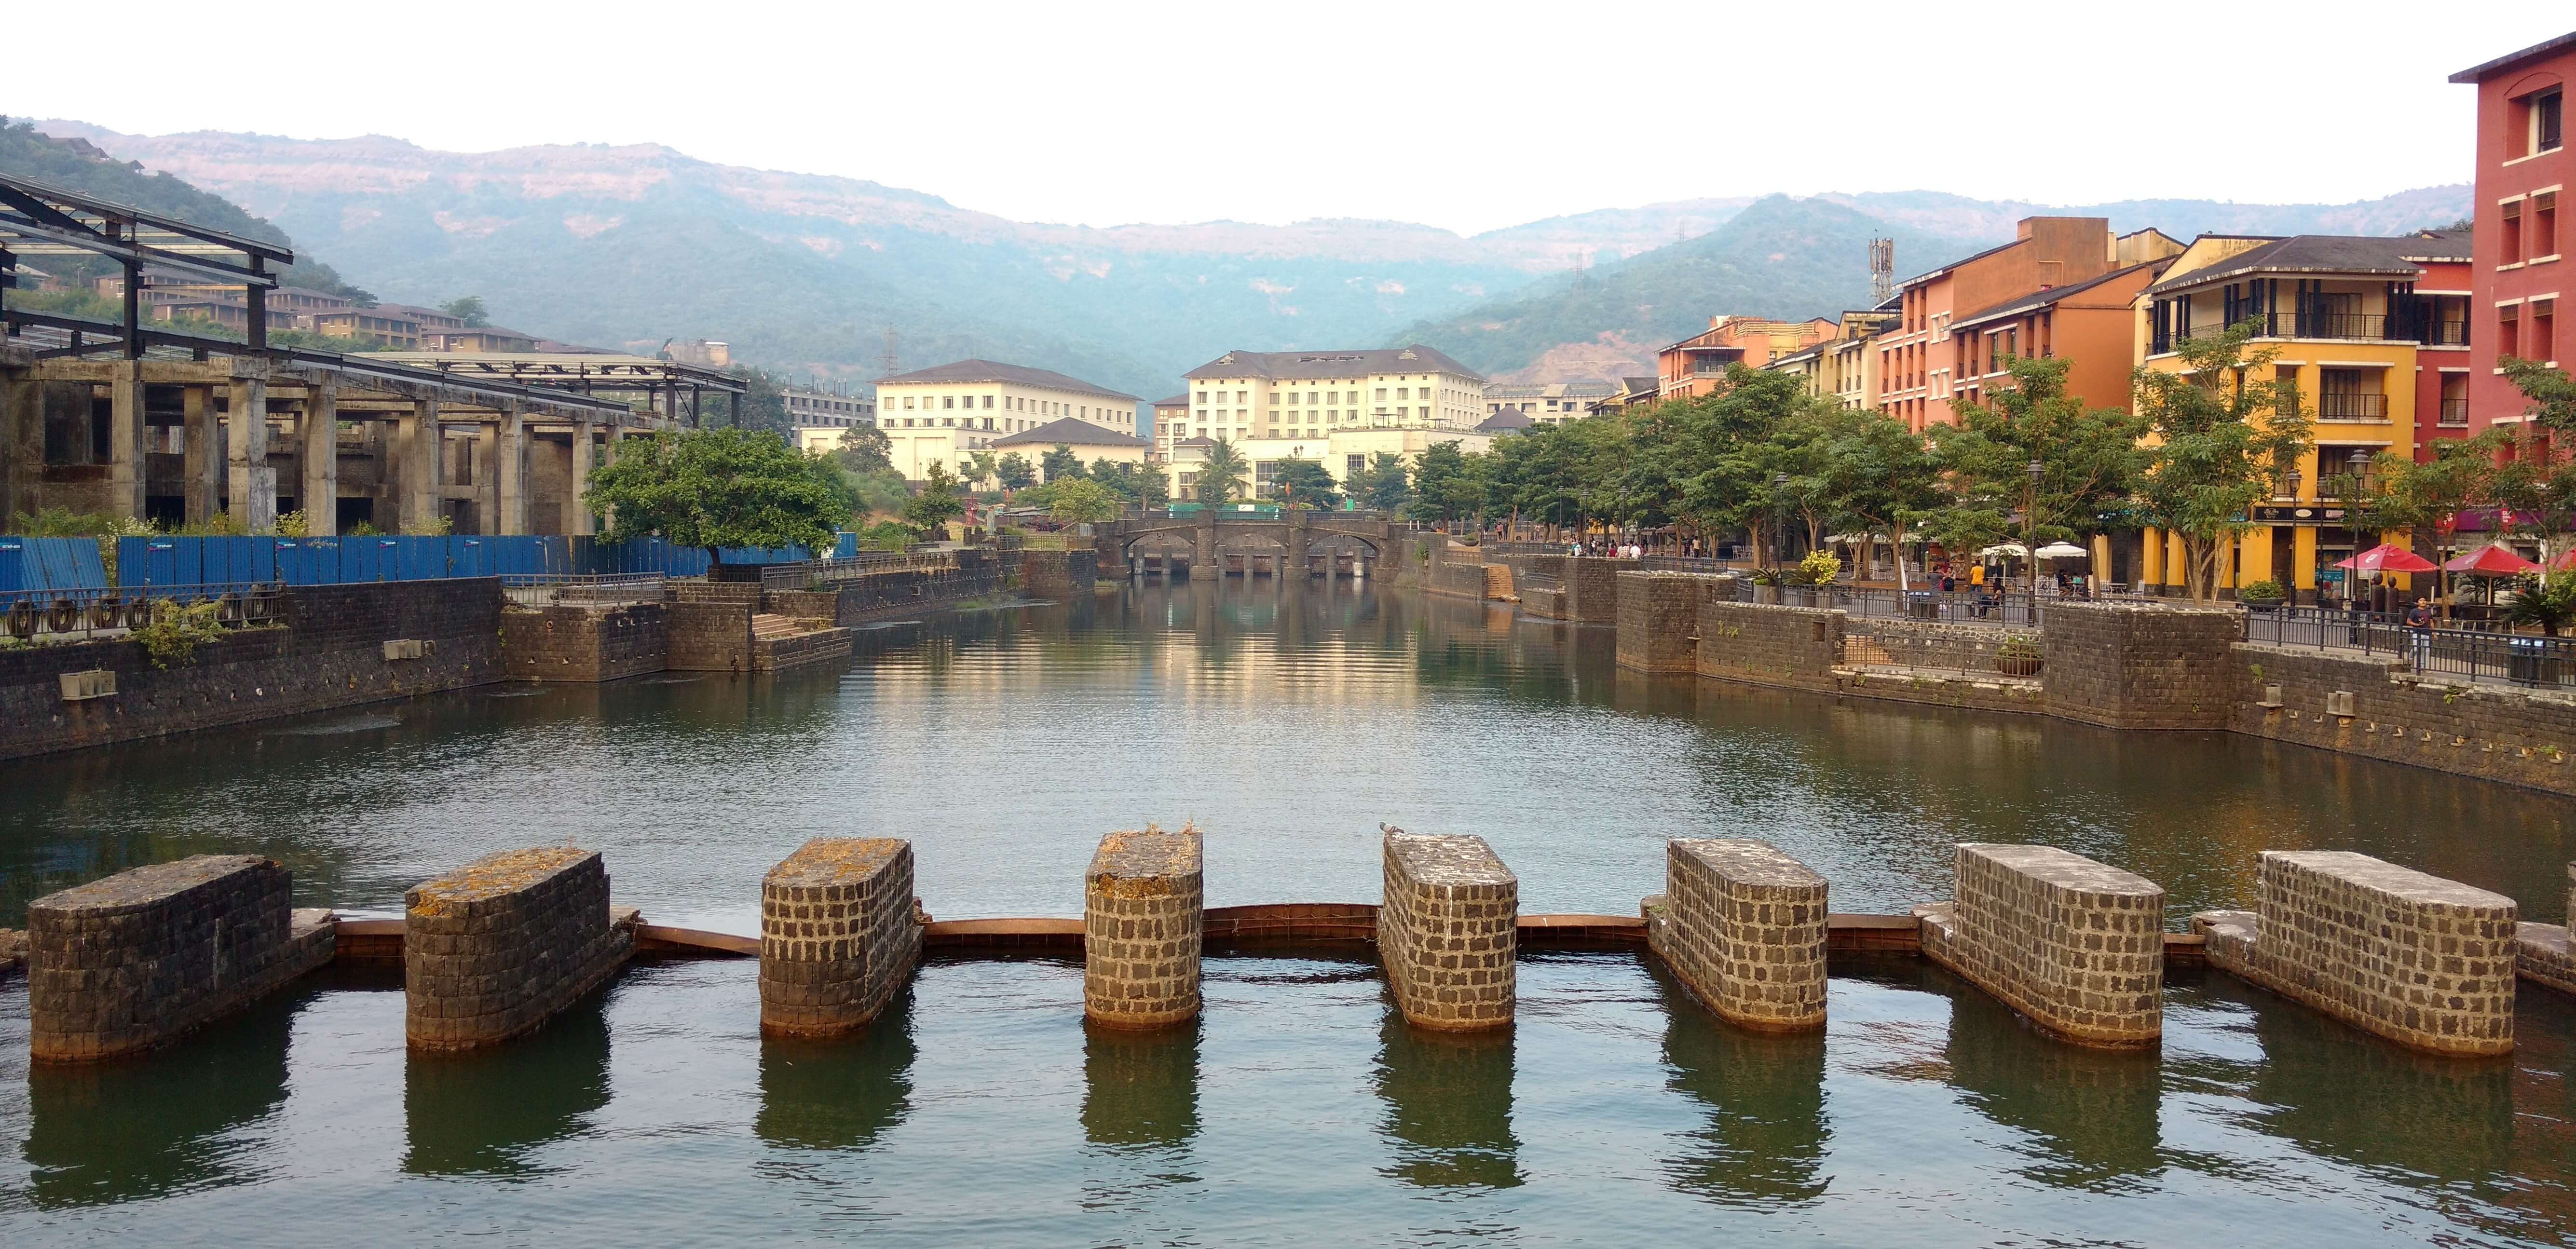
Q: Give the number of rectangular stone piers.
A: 8